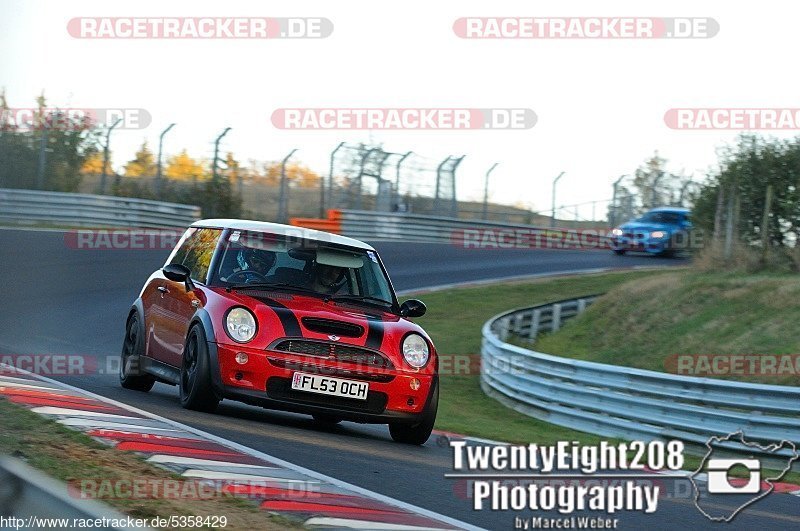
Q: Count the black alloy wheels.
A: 2